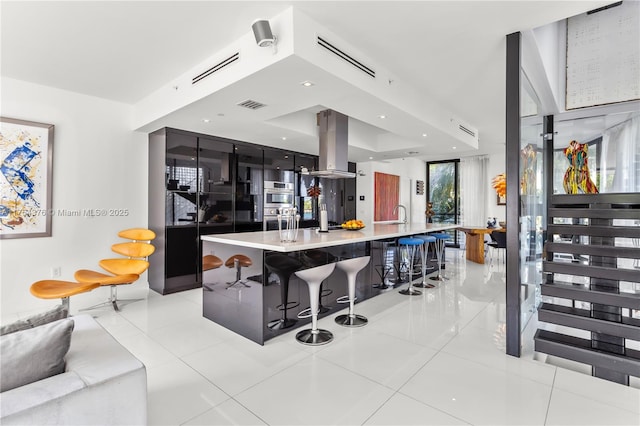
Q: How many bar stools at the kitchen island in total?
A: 5